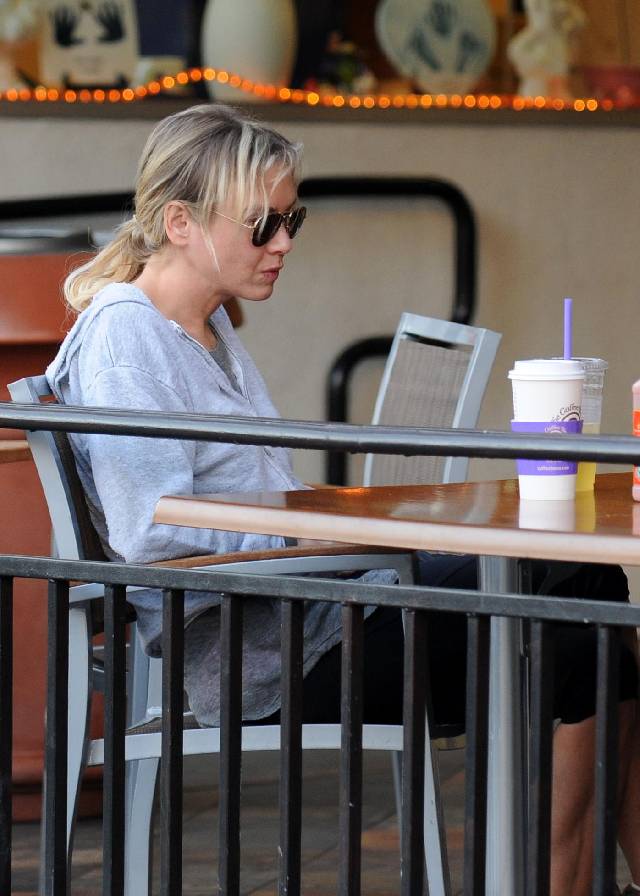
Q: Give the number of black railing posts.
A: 11